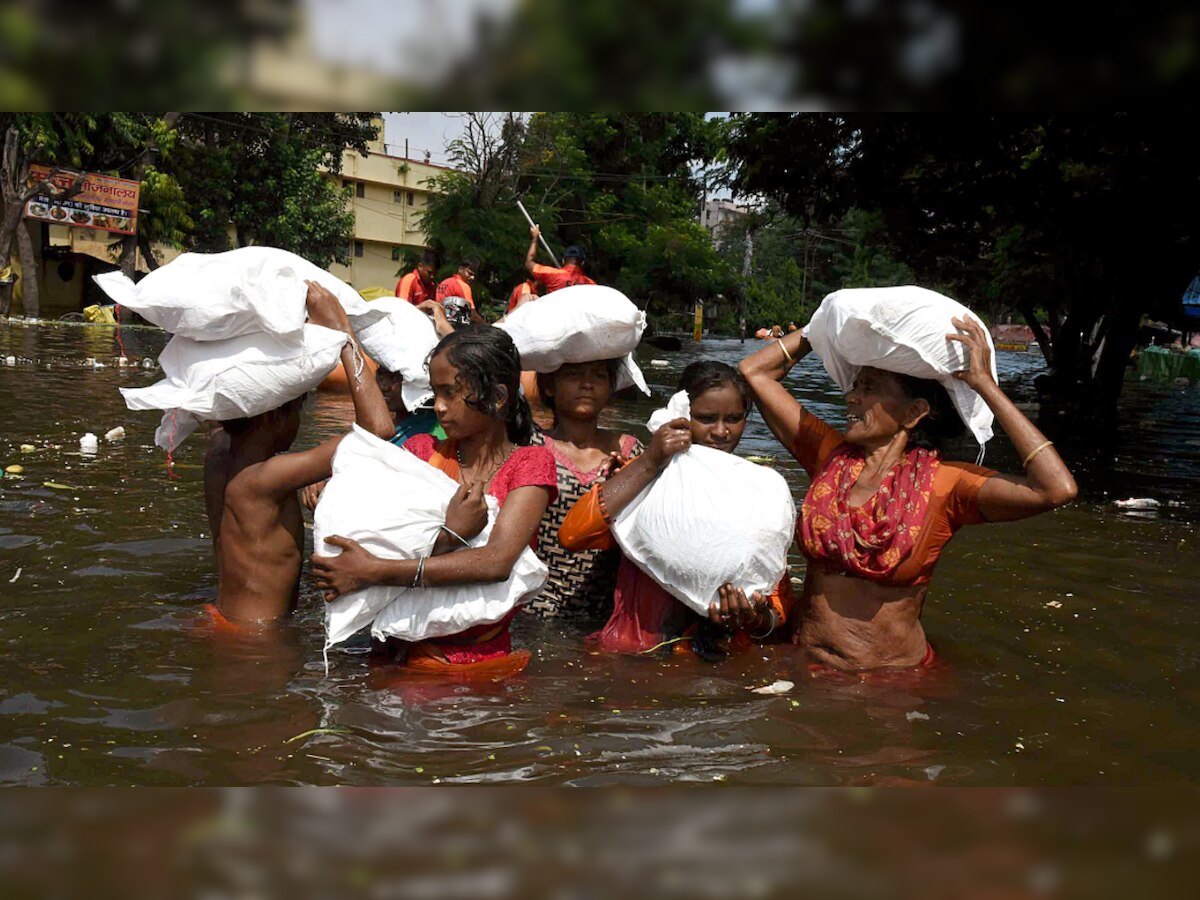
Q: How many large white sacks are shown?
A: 8